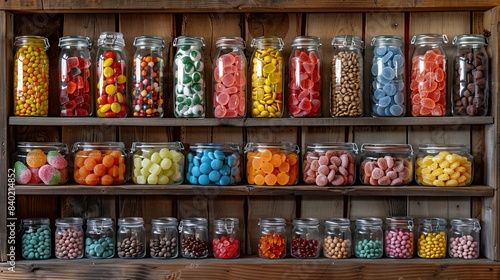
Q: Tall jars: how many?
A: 12